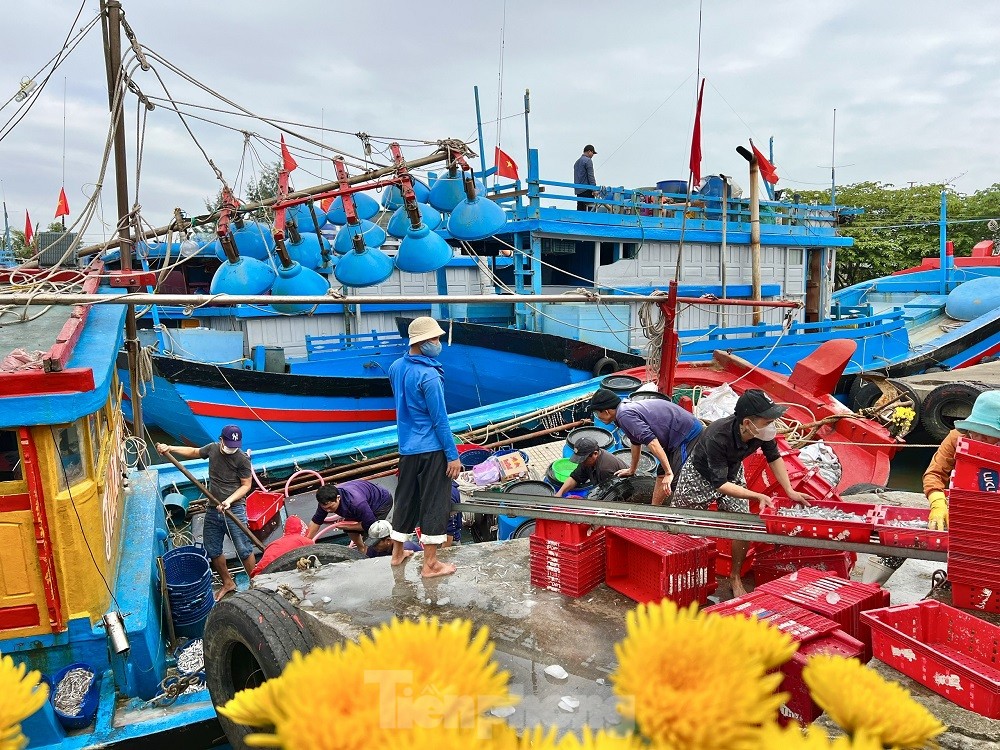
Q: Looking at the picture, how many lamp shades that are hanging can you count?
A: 13